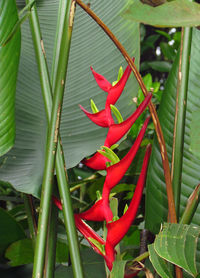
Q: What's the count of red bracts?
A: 9